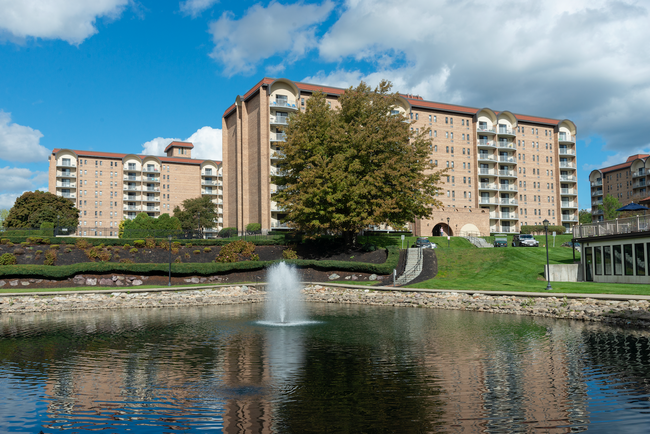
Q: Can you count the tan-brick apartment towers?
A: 3